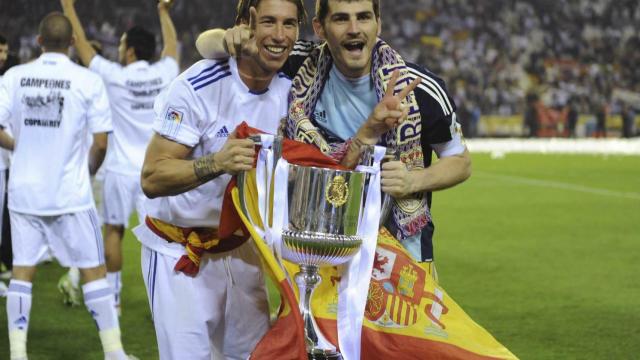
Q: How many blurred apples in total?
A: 0